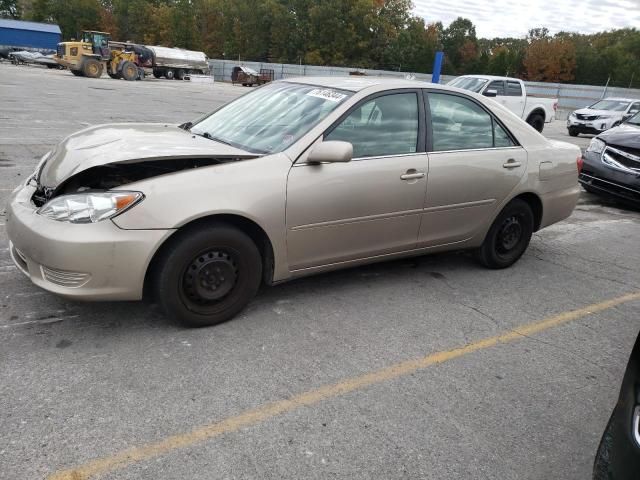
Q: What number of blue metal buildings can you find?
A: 1